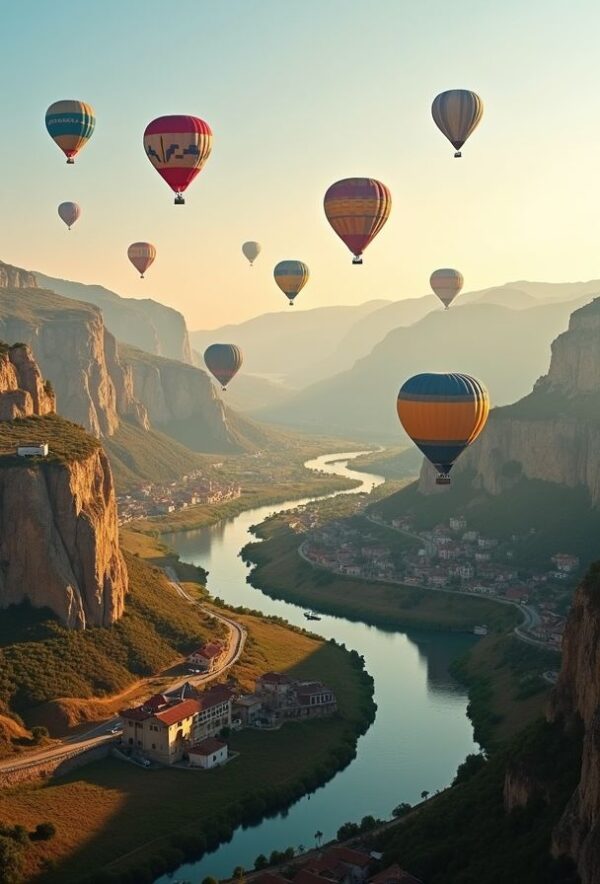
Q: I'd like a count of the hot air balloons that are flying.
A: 11